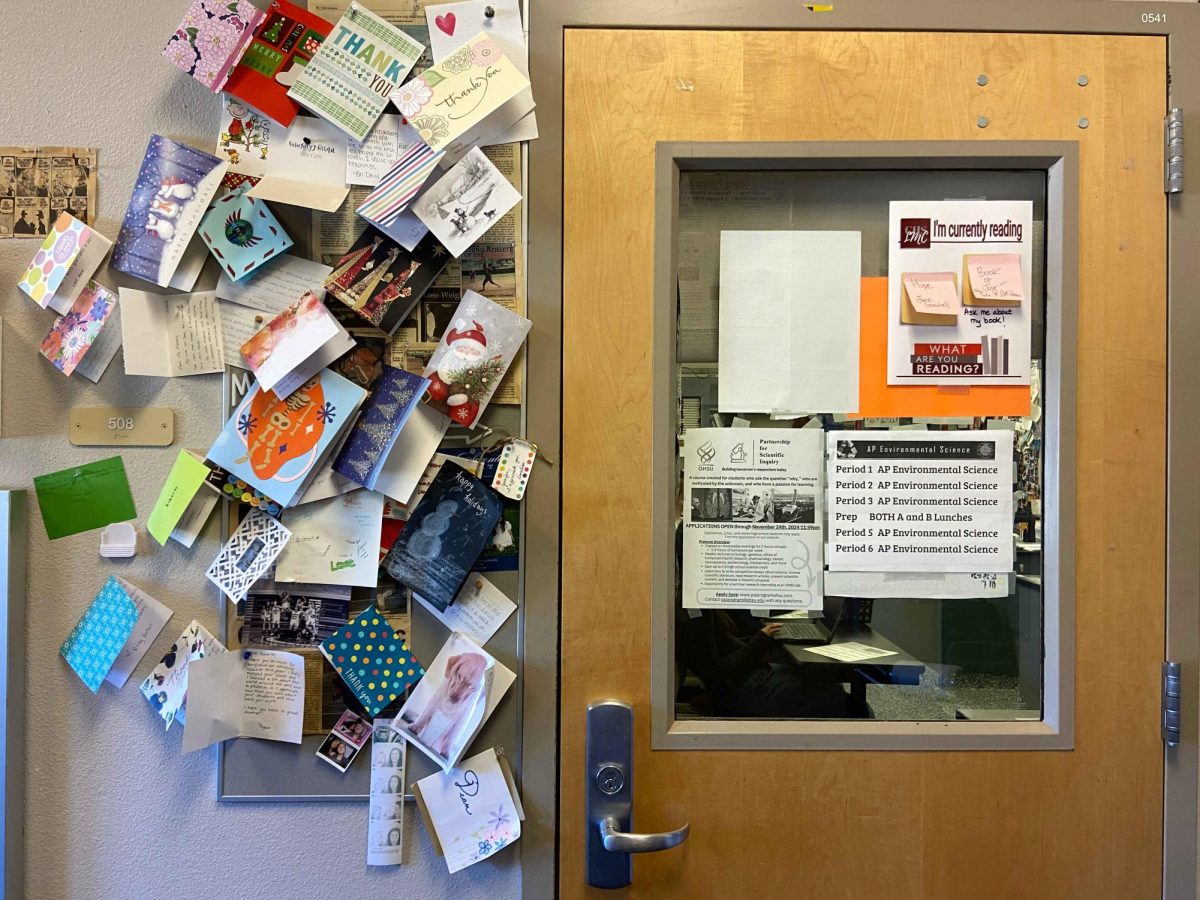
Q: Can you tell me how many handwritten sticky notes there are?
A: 2